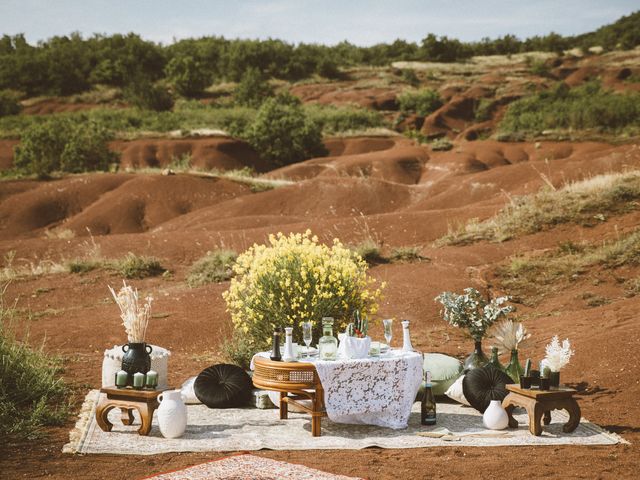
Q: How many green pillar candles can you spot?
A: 3